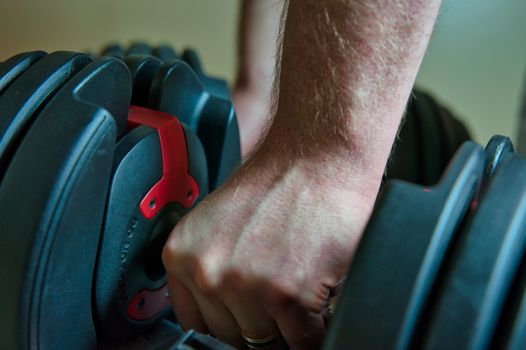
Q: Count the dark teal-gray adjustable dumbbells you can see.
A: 2